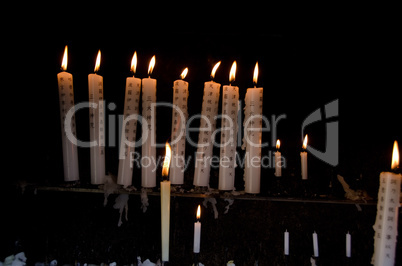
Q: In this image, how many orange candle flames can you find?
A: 13